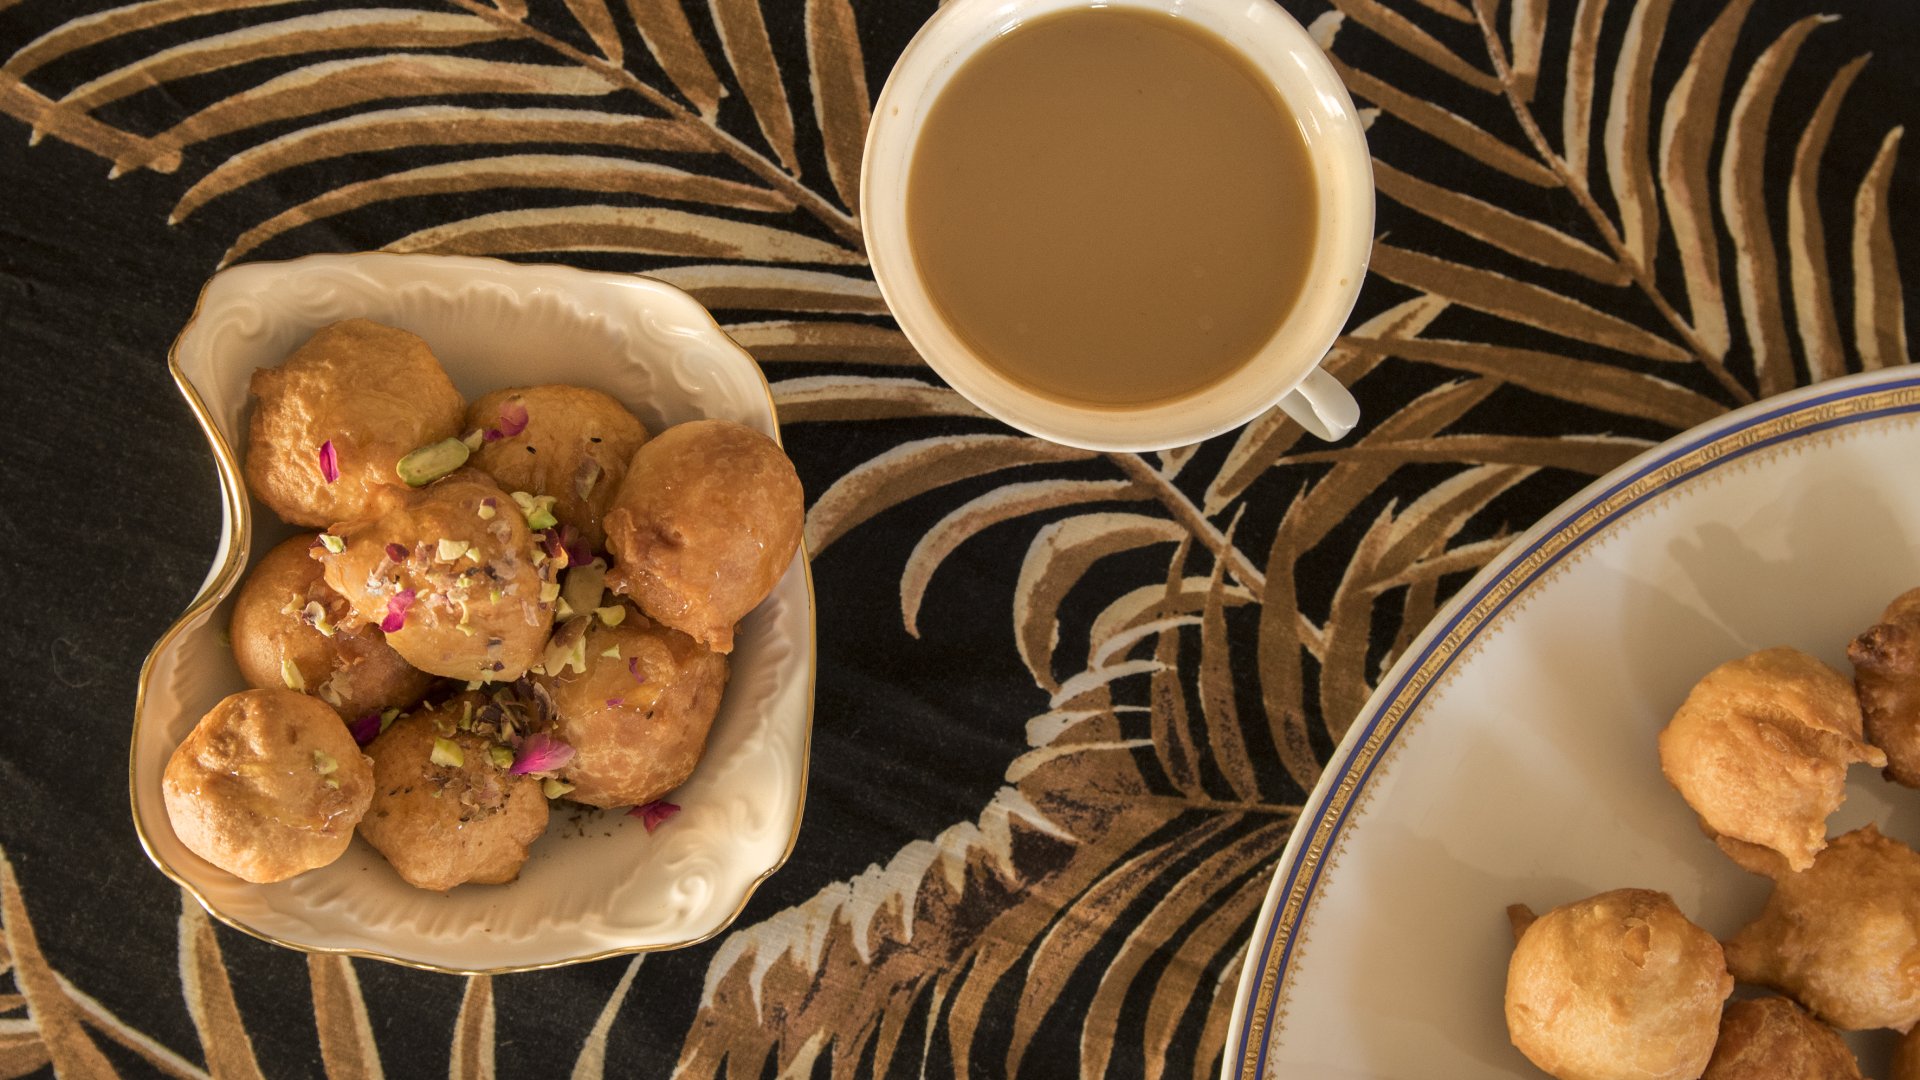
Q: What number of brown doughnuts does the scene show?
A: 14